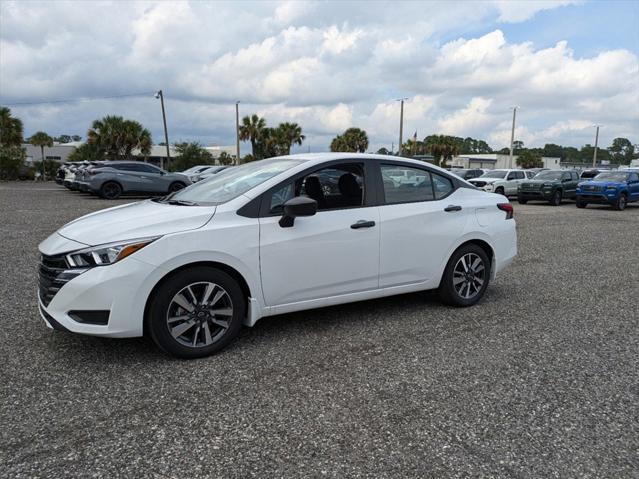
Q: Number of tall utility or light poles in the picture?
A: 5